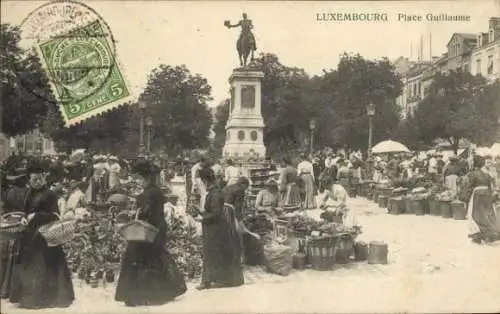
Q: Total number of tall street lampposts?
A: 4